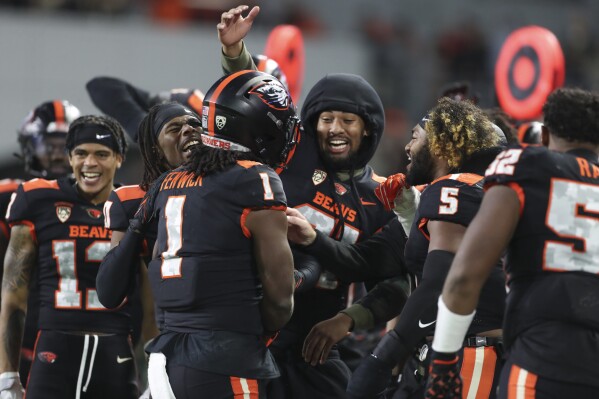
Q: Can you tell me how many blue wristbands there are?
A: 0